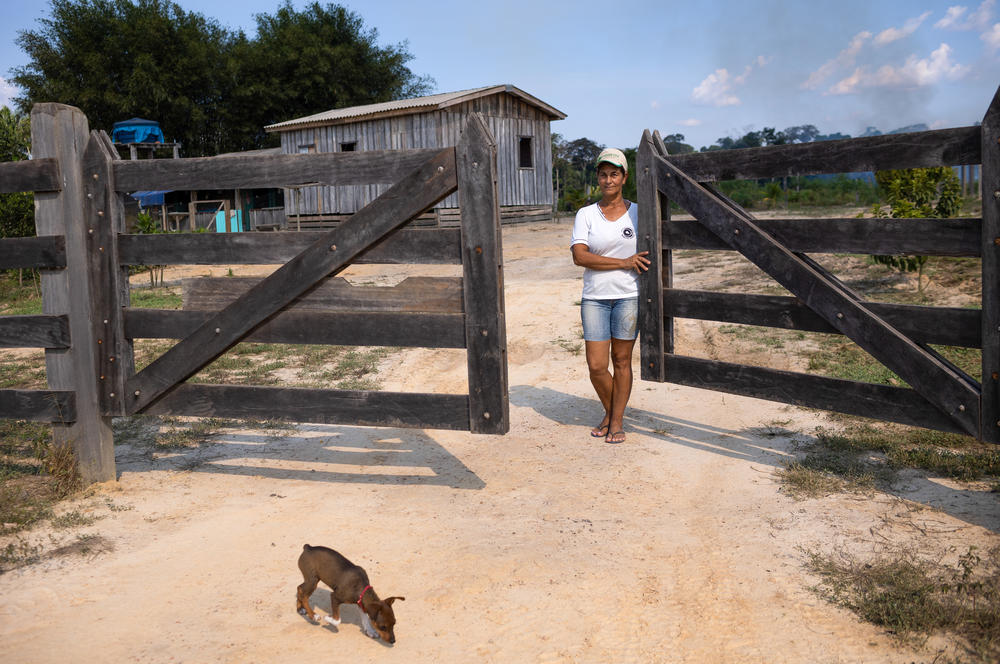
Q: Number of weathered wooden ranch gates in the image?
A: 2